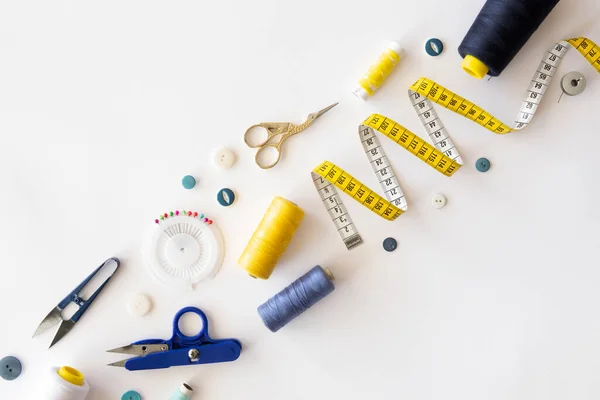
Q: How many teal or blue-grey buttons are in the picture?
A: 7